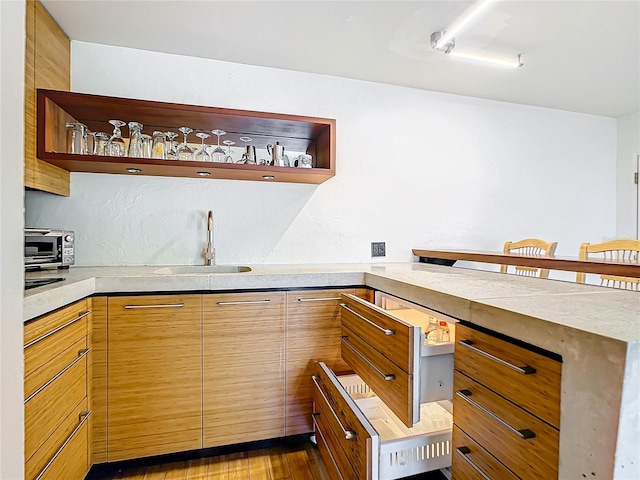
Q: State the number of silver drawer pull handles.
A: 13